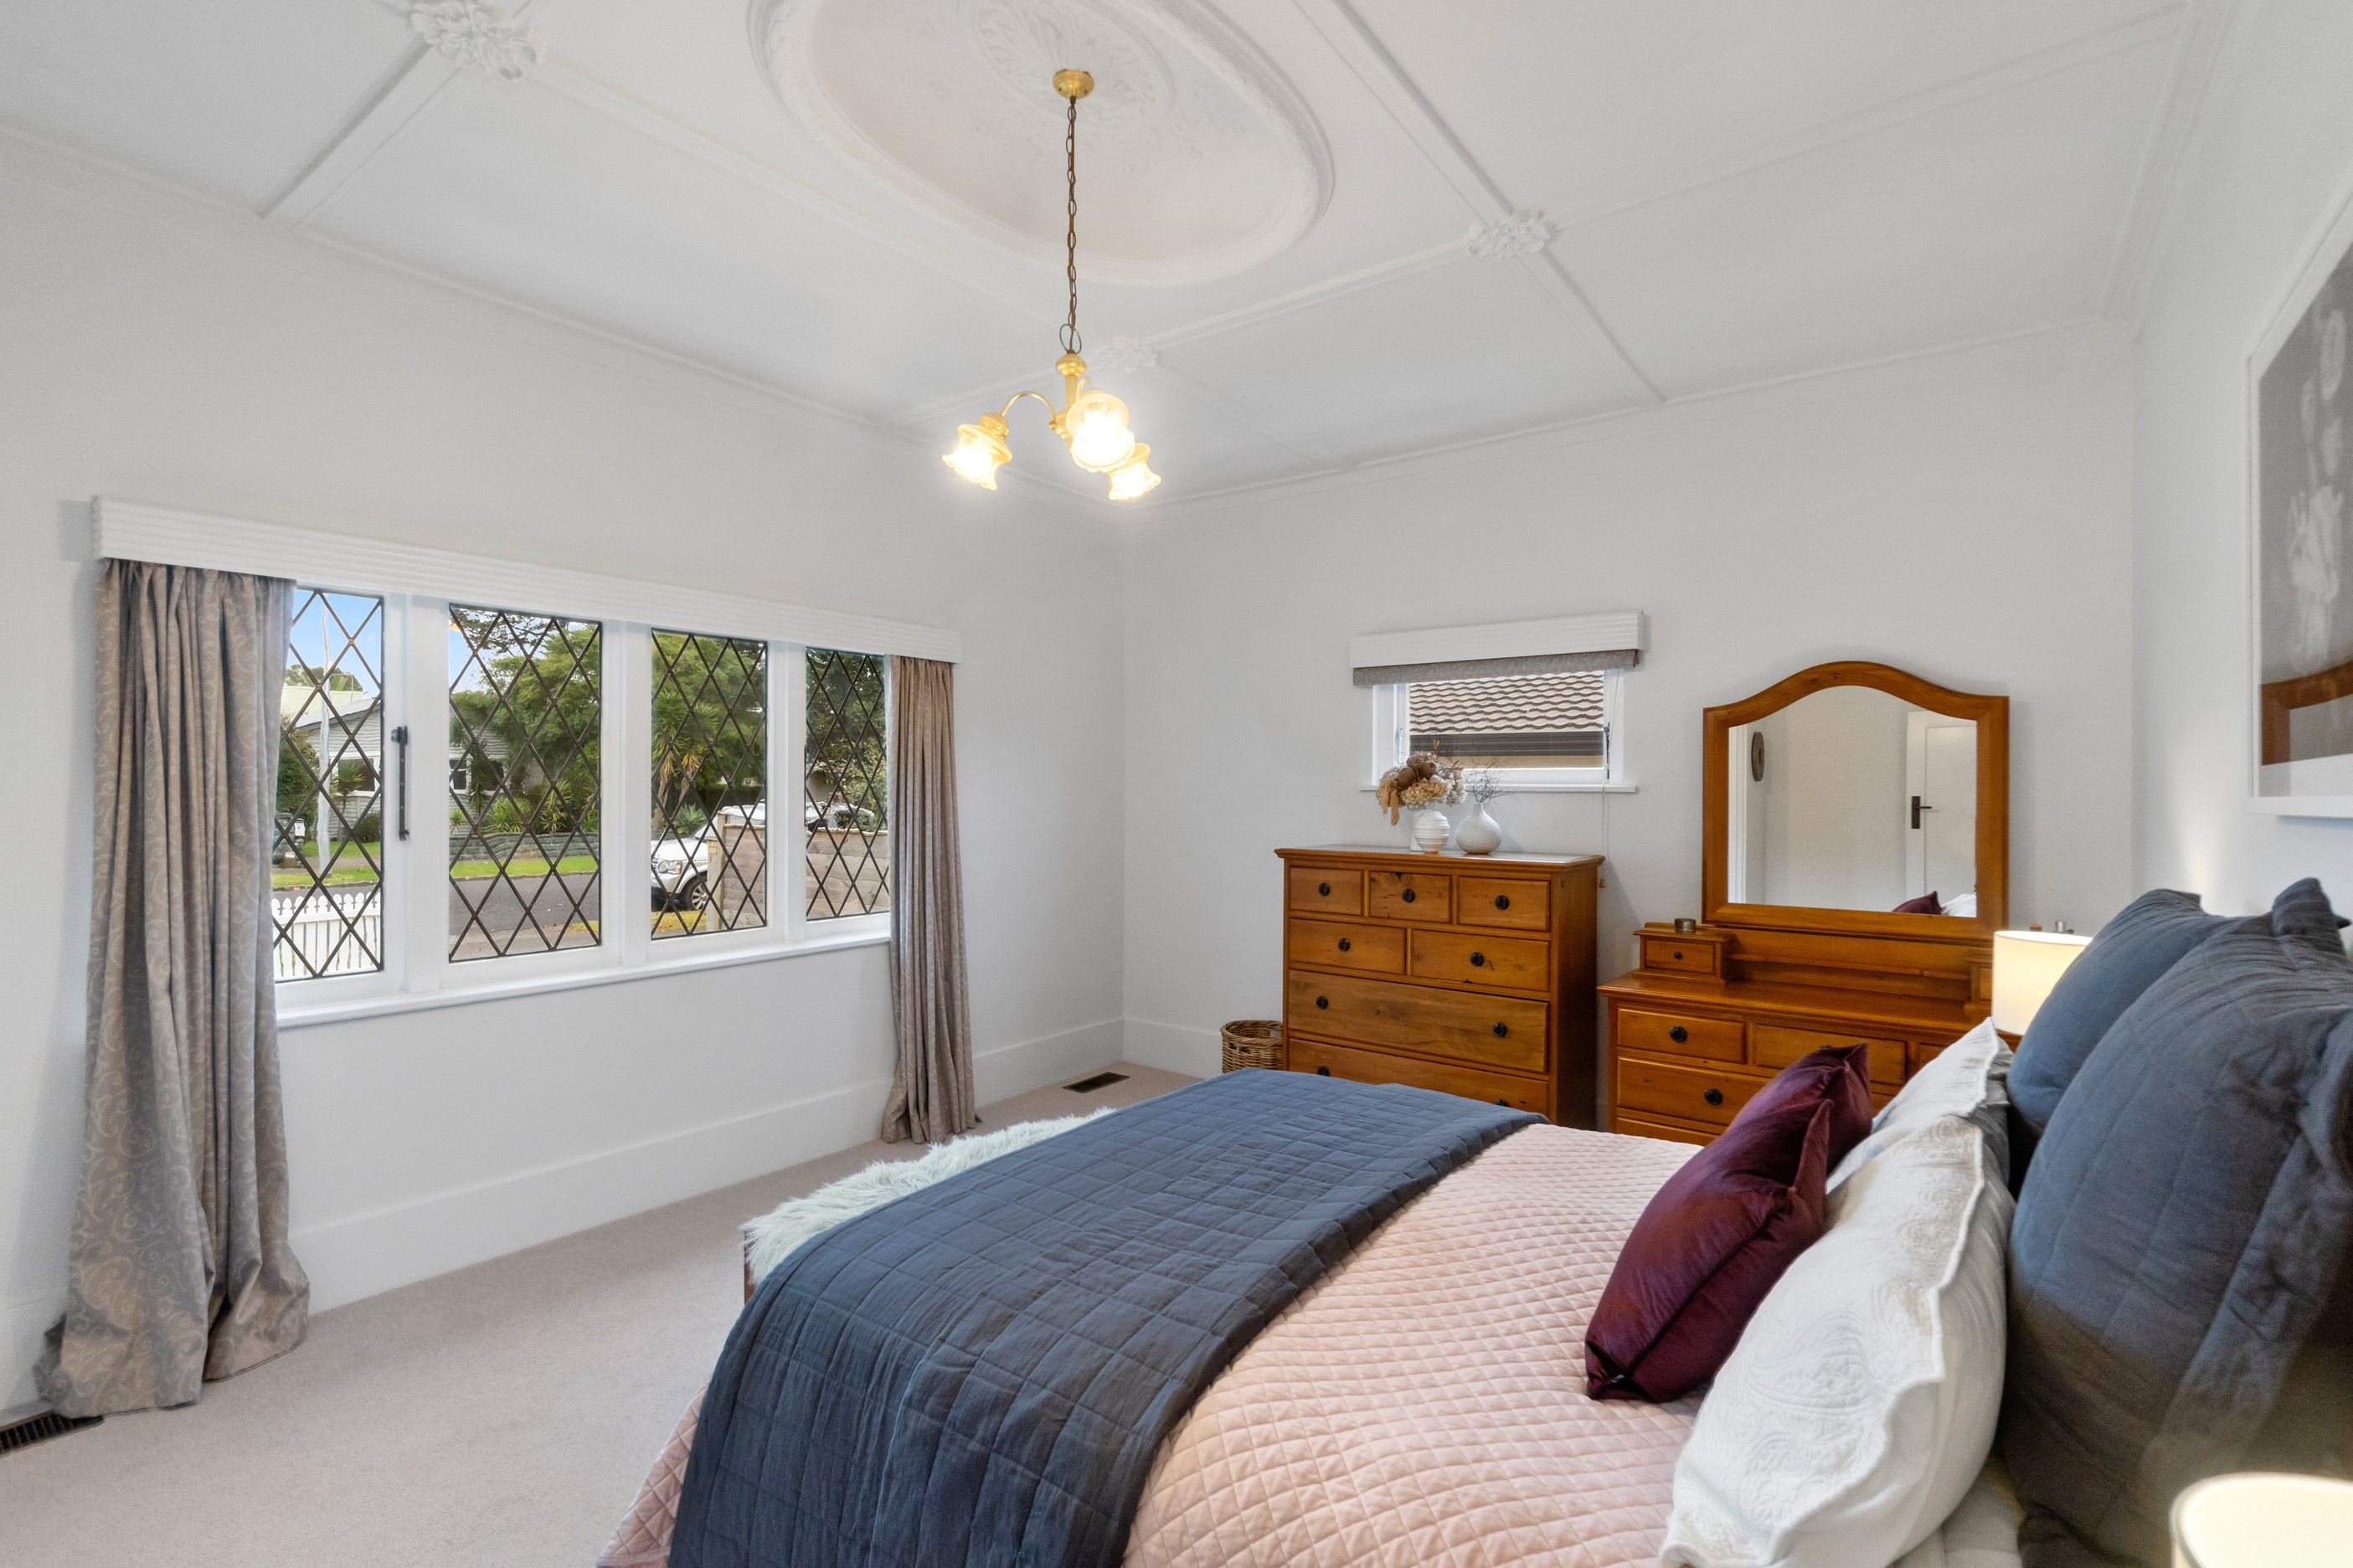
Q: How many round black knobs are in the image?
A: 12